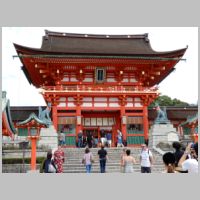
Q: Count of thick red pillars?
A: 4